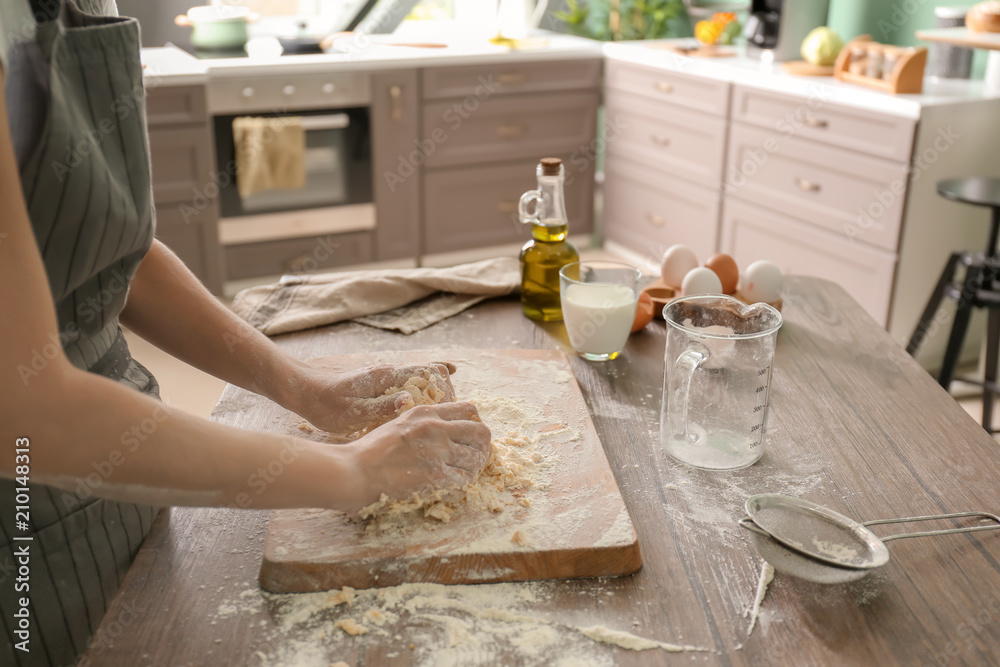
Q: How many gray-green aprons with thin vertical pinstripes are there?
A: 1